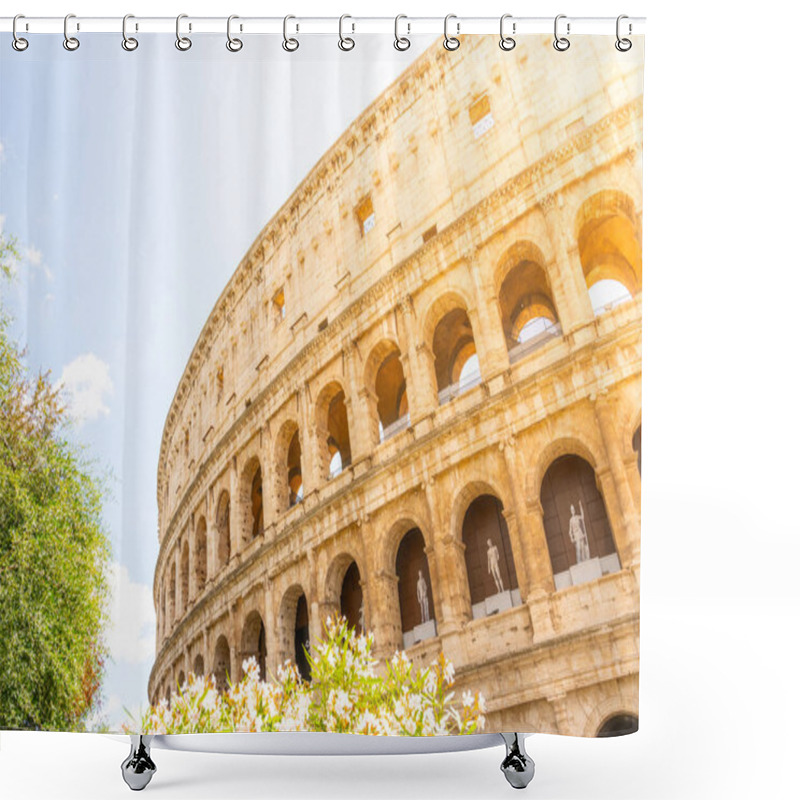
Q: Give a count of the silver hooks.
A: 12